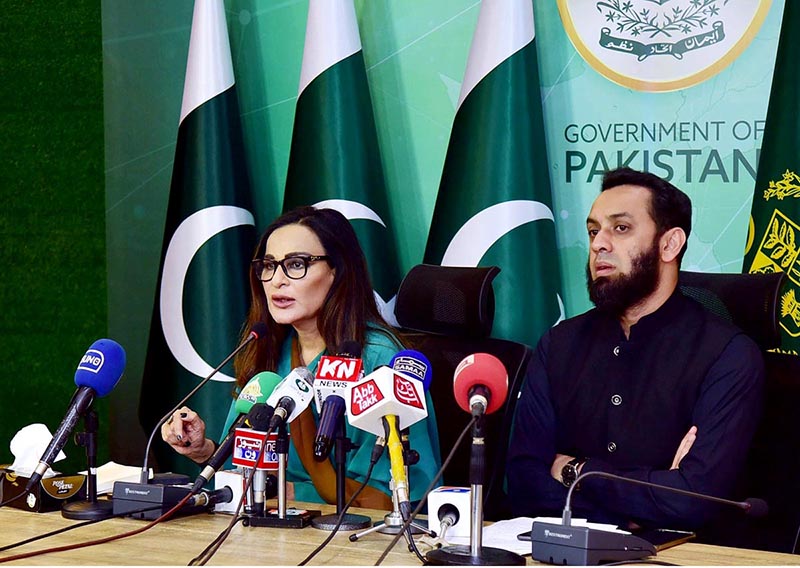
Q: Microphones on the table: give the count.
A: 12